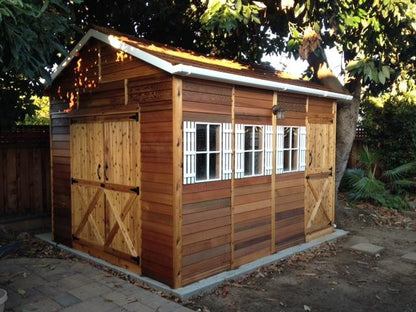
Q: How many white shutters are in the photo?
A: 6